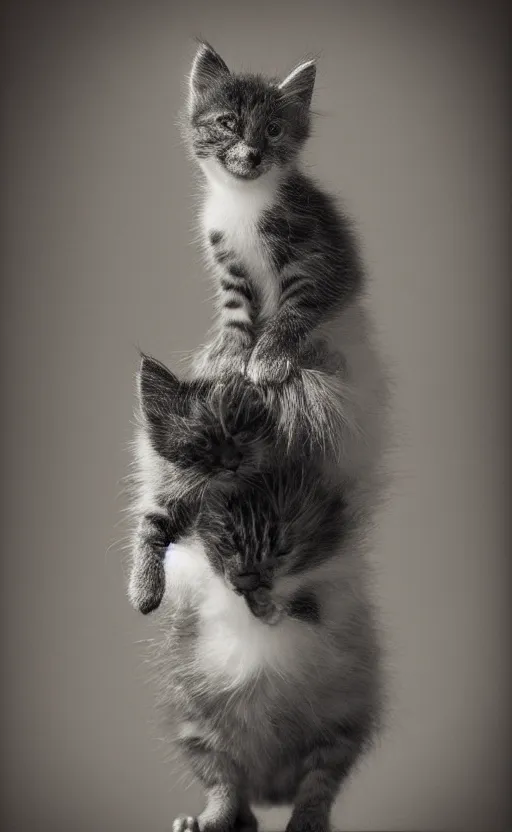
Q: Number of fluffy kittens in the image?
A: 3